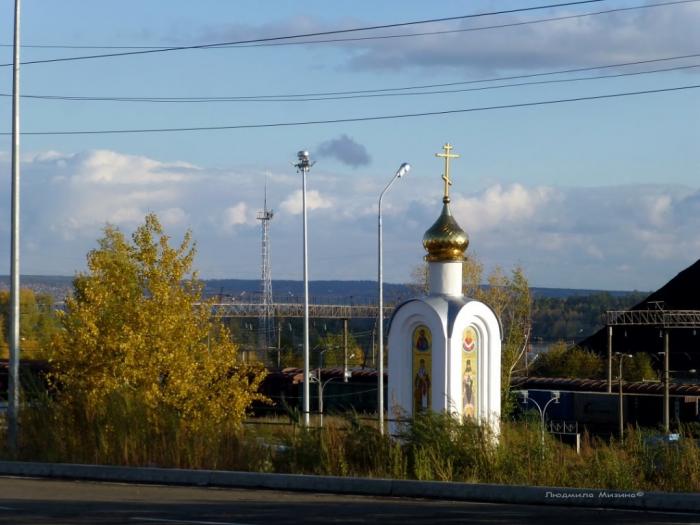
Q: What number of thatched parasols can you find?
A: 0